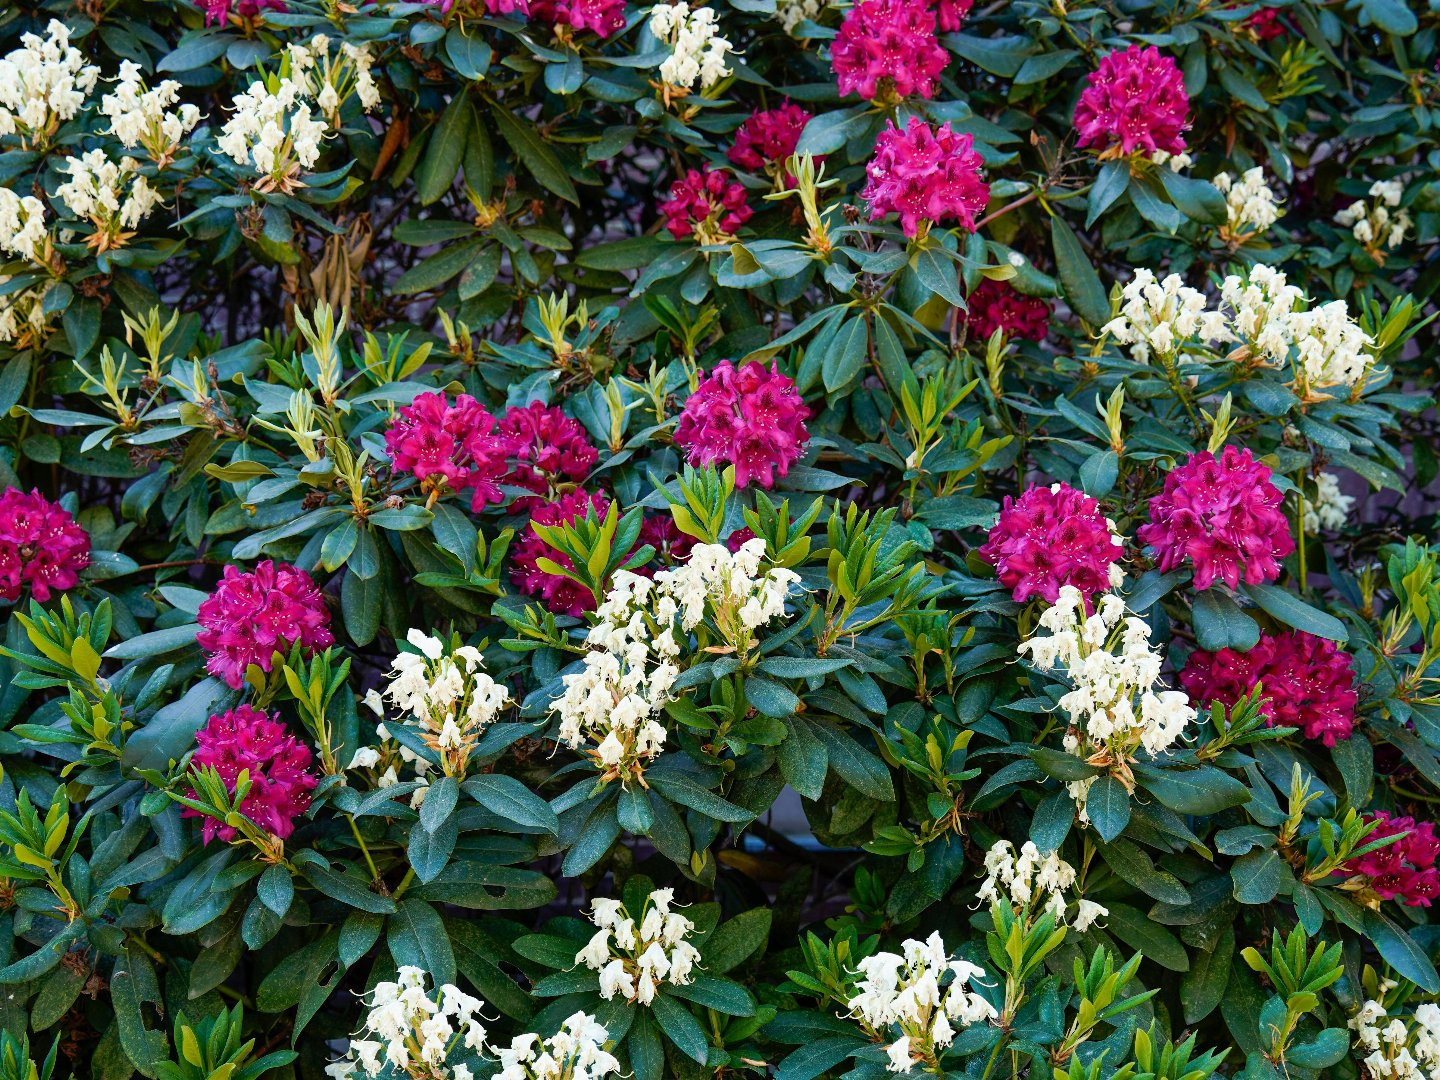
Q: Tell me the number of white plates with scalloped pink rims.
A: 0